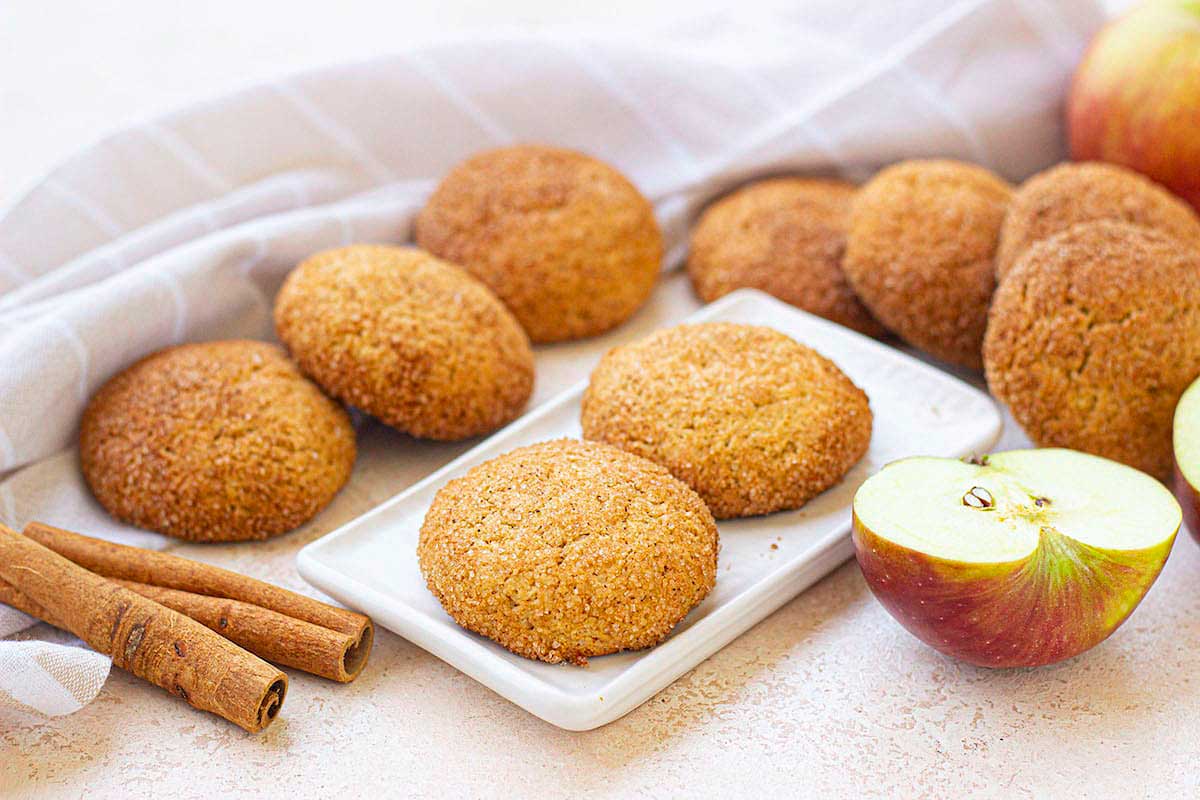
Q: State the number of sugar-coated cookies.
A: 9